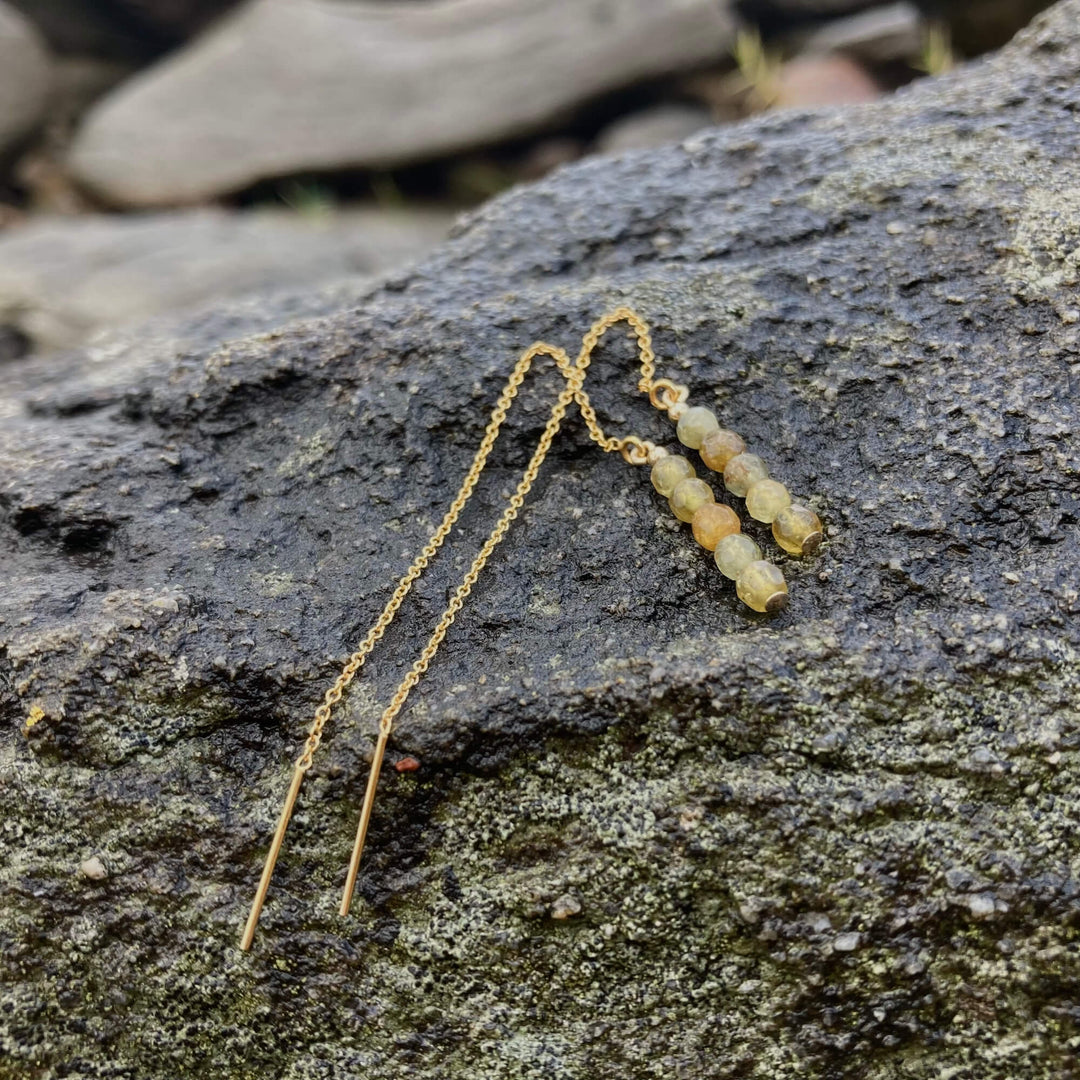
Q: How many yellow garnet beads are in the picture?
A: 10